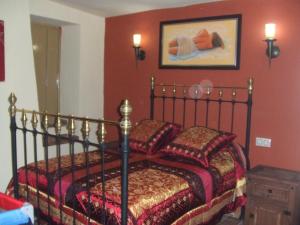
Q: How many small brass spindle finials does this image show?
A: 14